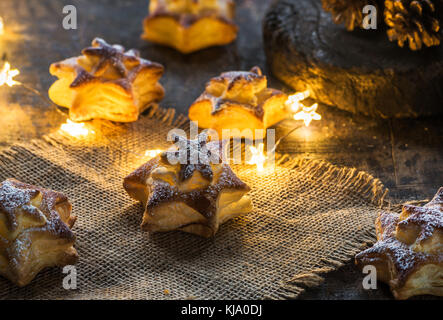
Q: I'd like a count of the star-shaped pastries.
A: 6